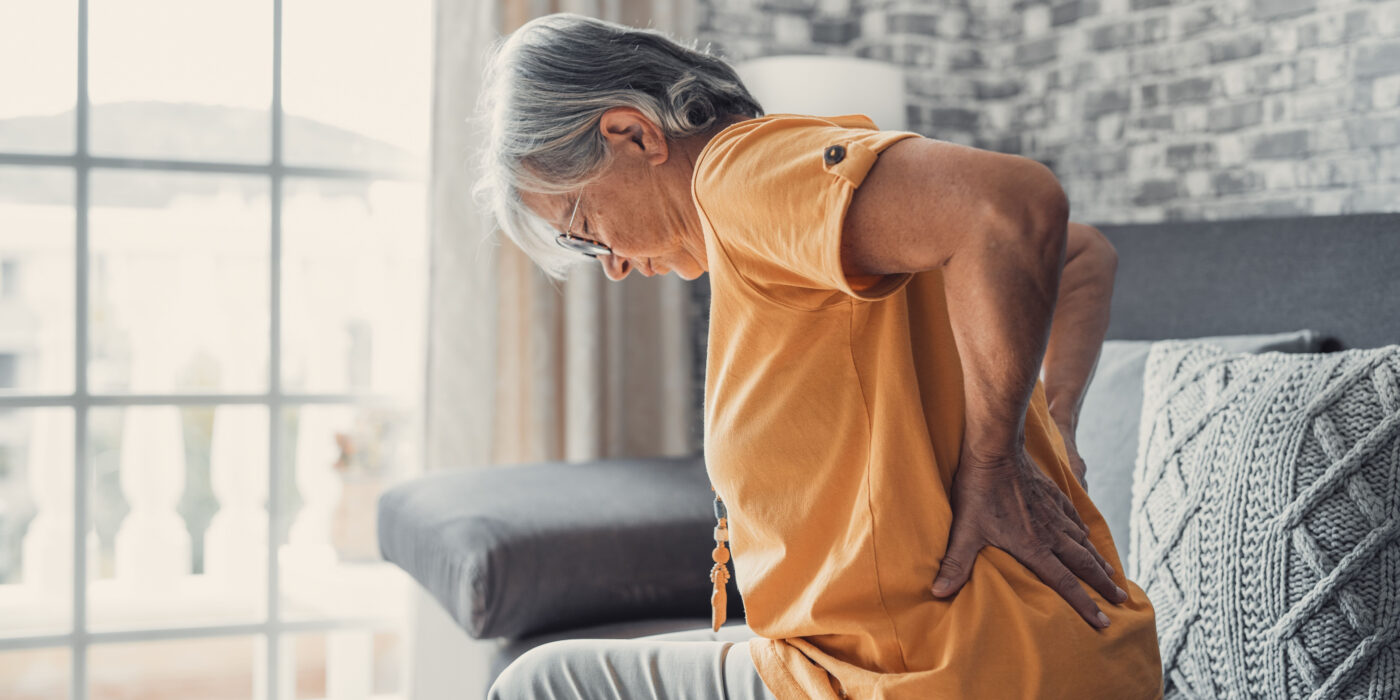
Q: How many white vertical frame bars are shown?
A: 2